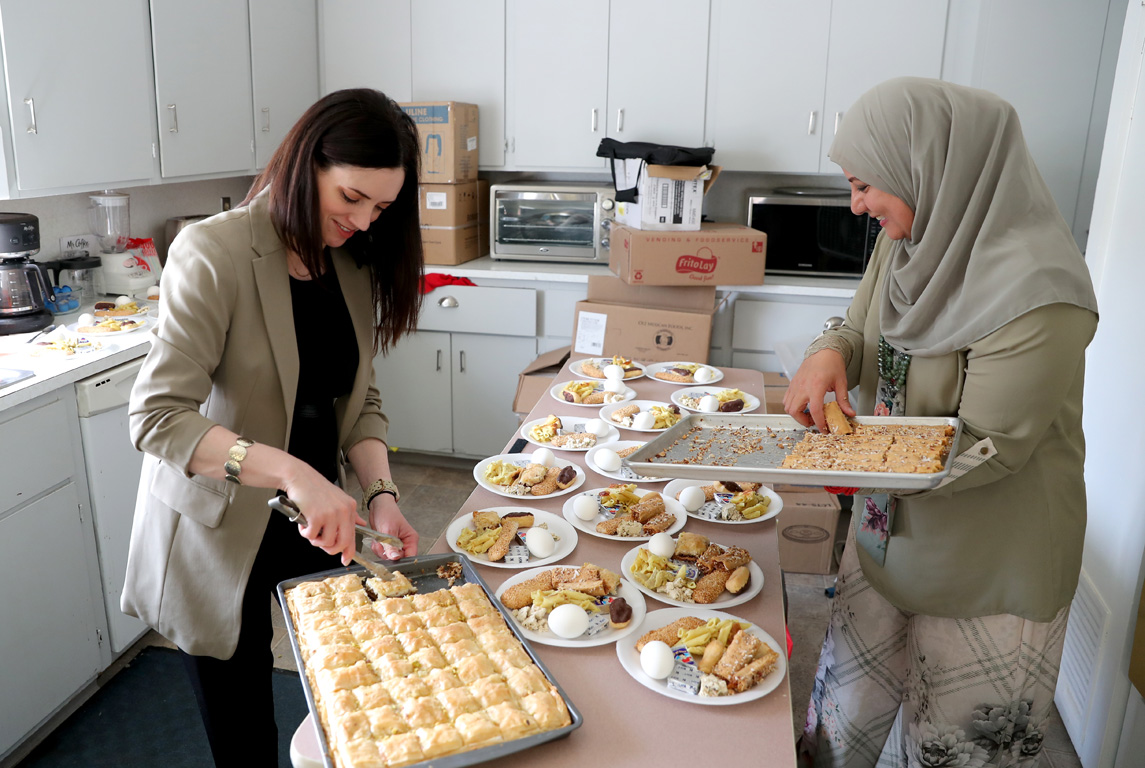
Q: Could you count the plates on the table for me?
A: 14